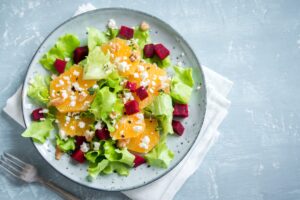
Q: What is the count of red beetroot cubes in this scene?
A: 15